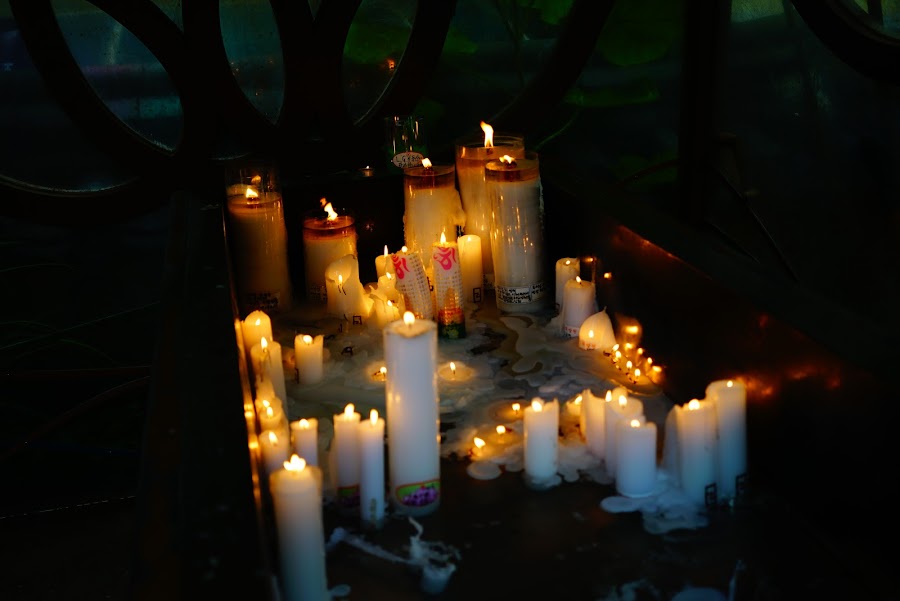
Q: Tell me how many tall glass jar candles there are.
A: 5